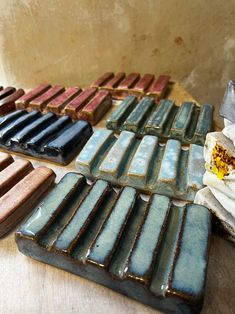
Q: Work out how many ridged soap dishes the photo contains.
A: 8